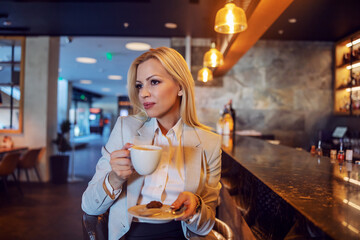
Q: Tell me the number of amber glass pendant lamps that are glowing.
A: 3